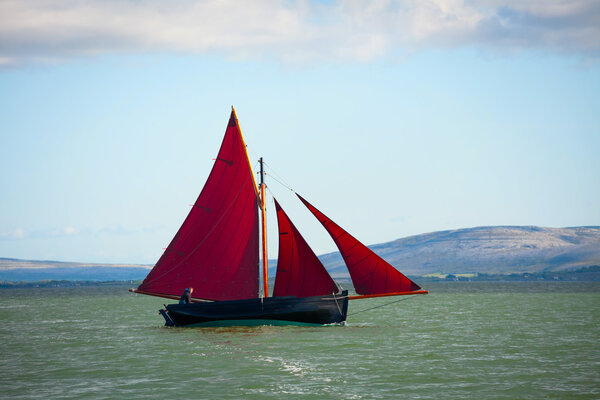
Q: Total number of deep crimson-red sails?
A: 3